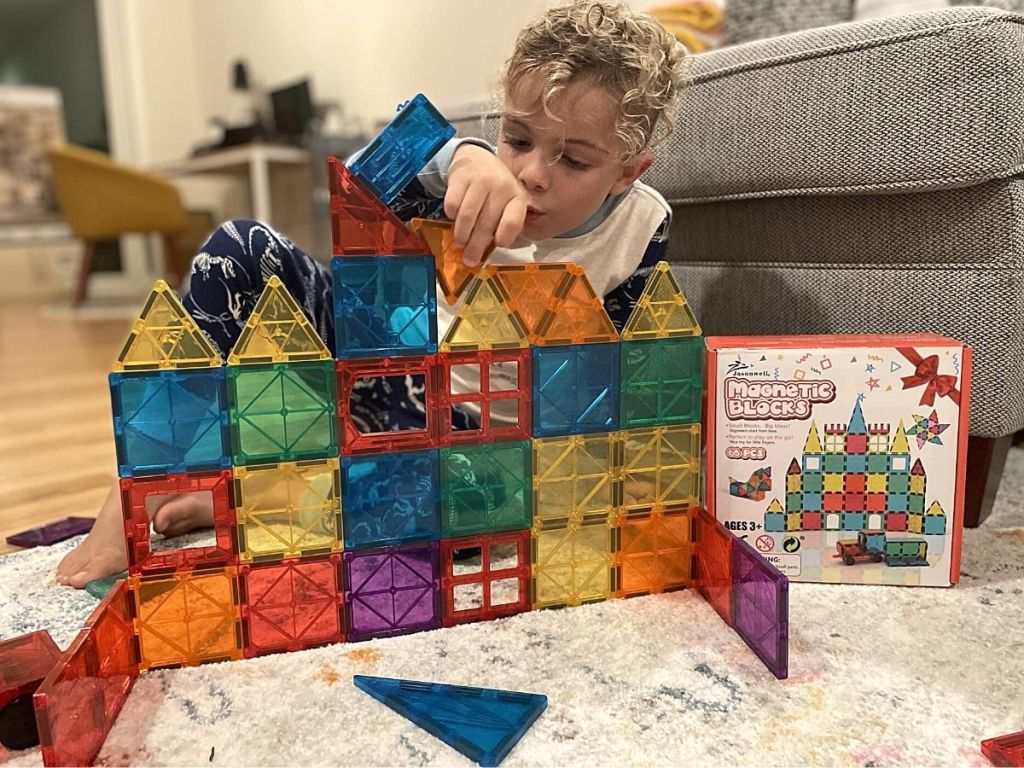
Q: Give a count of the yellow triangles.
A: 4